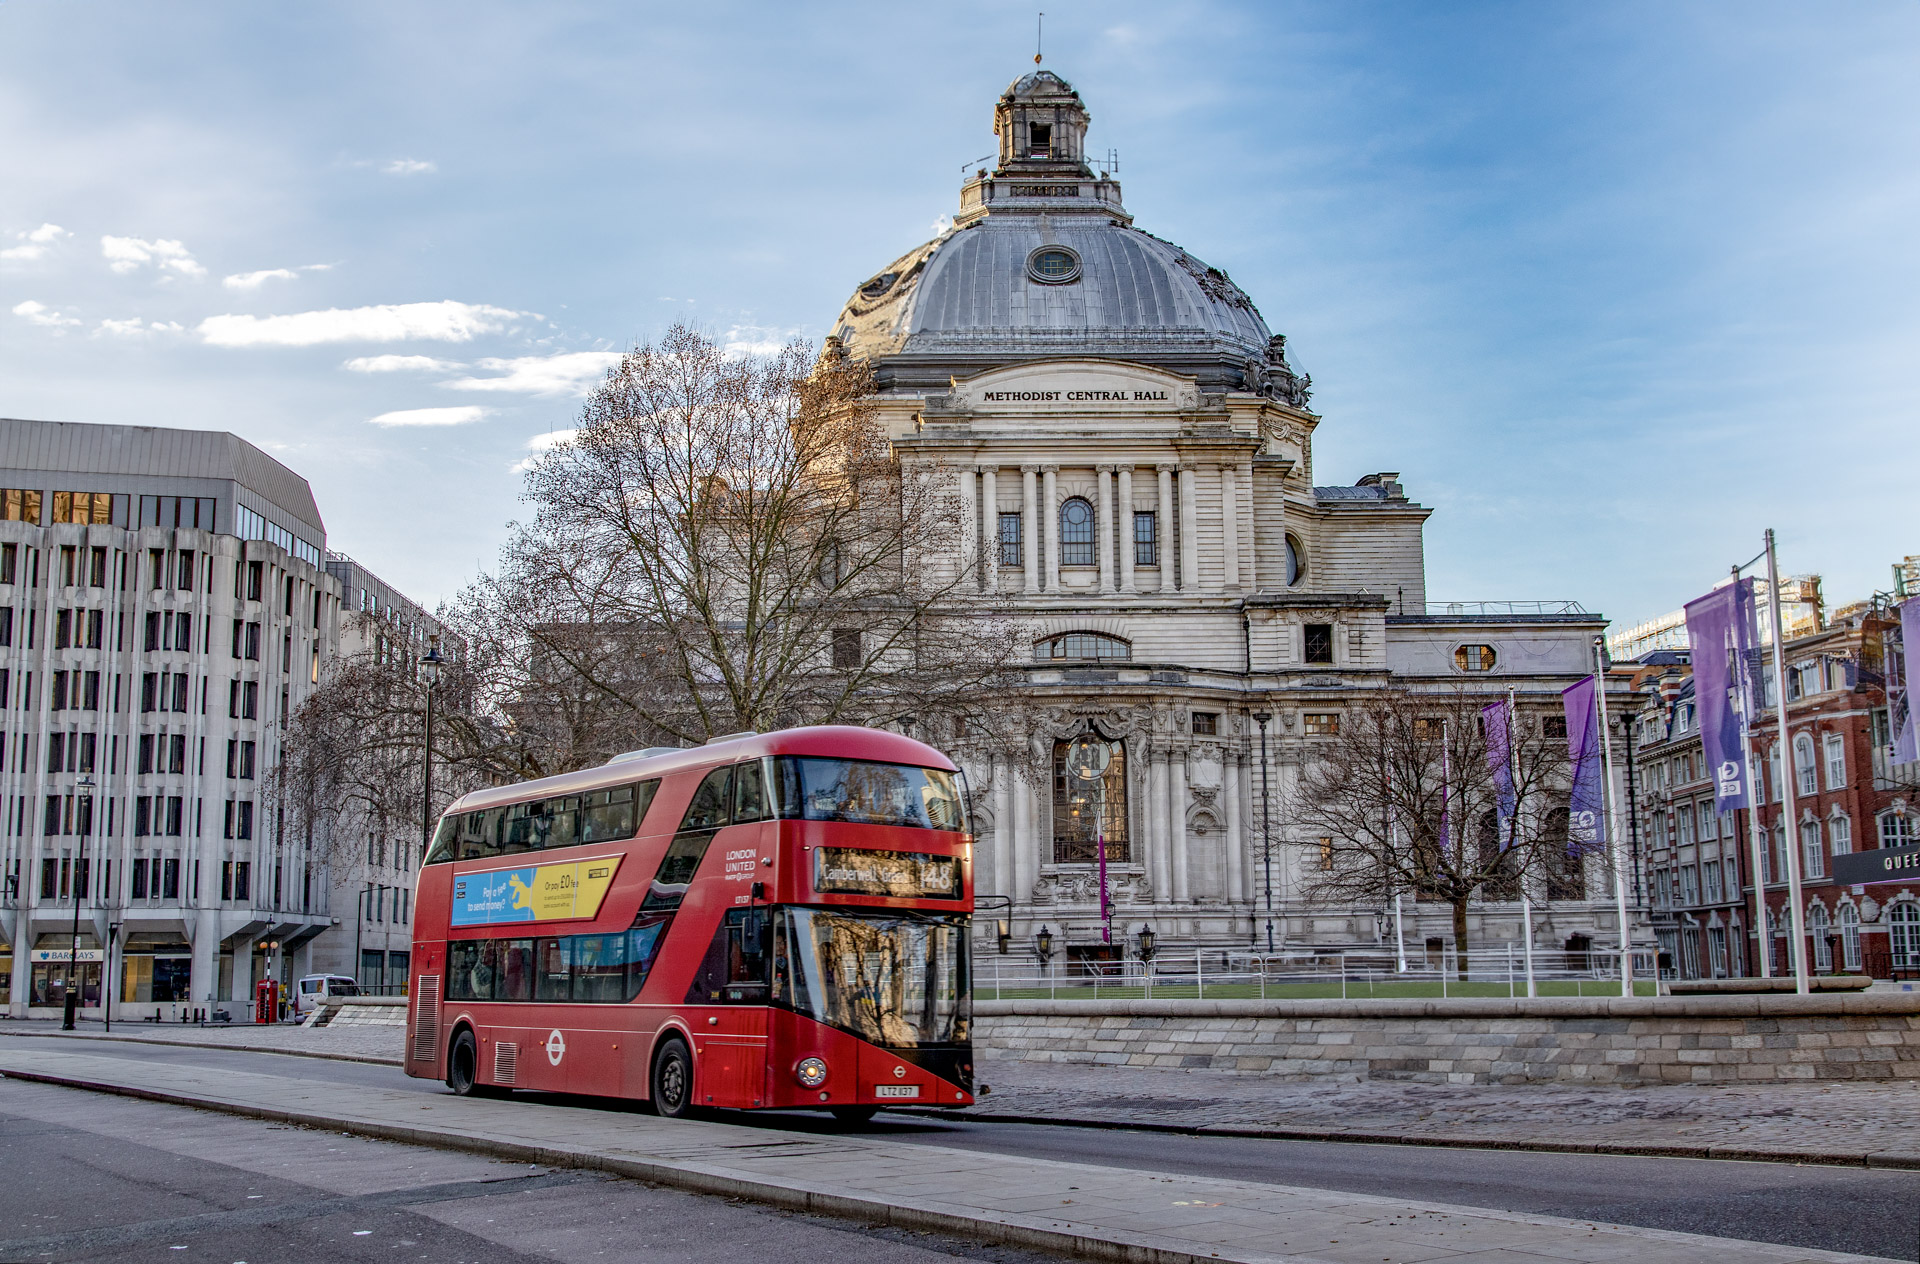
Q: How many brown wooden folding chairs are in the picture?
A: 0